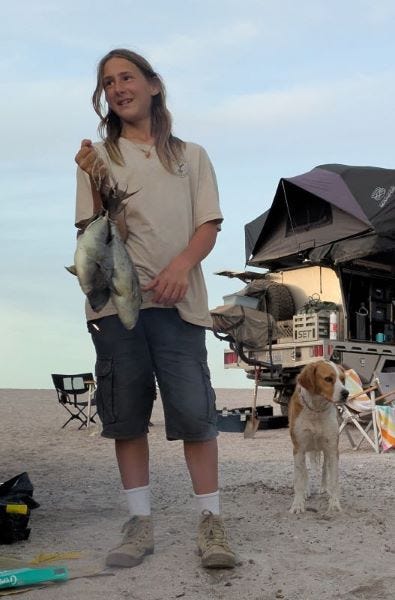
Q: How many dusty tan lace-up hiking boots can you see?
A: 2